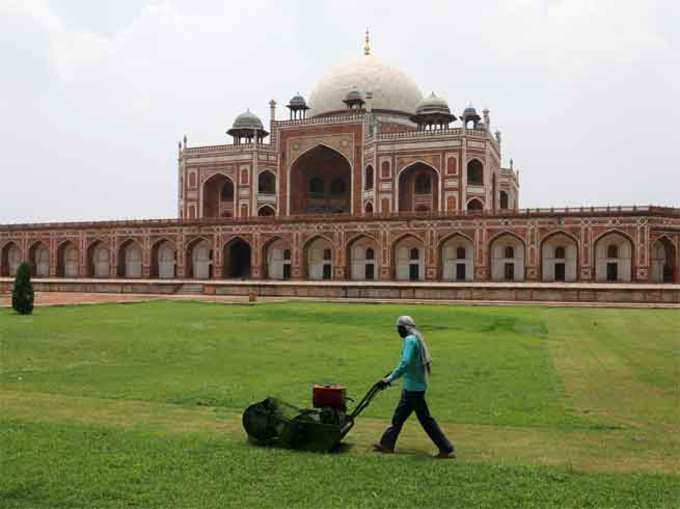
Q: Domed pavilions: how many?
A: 5